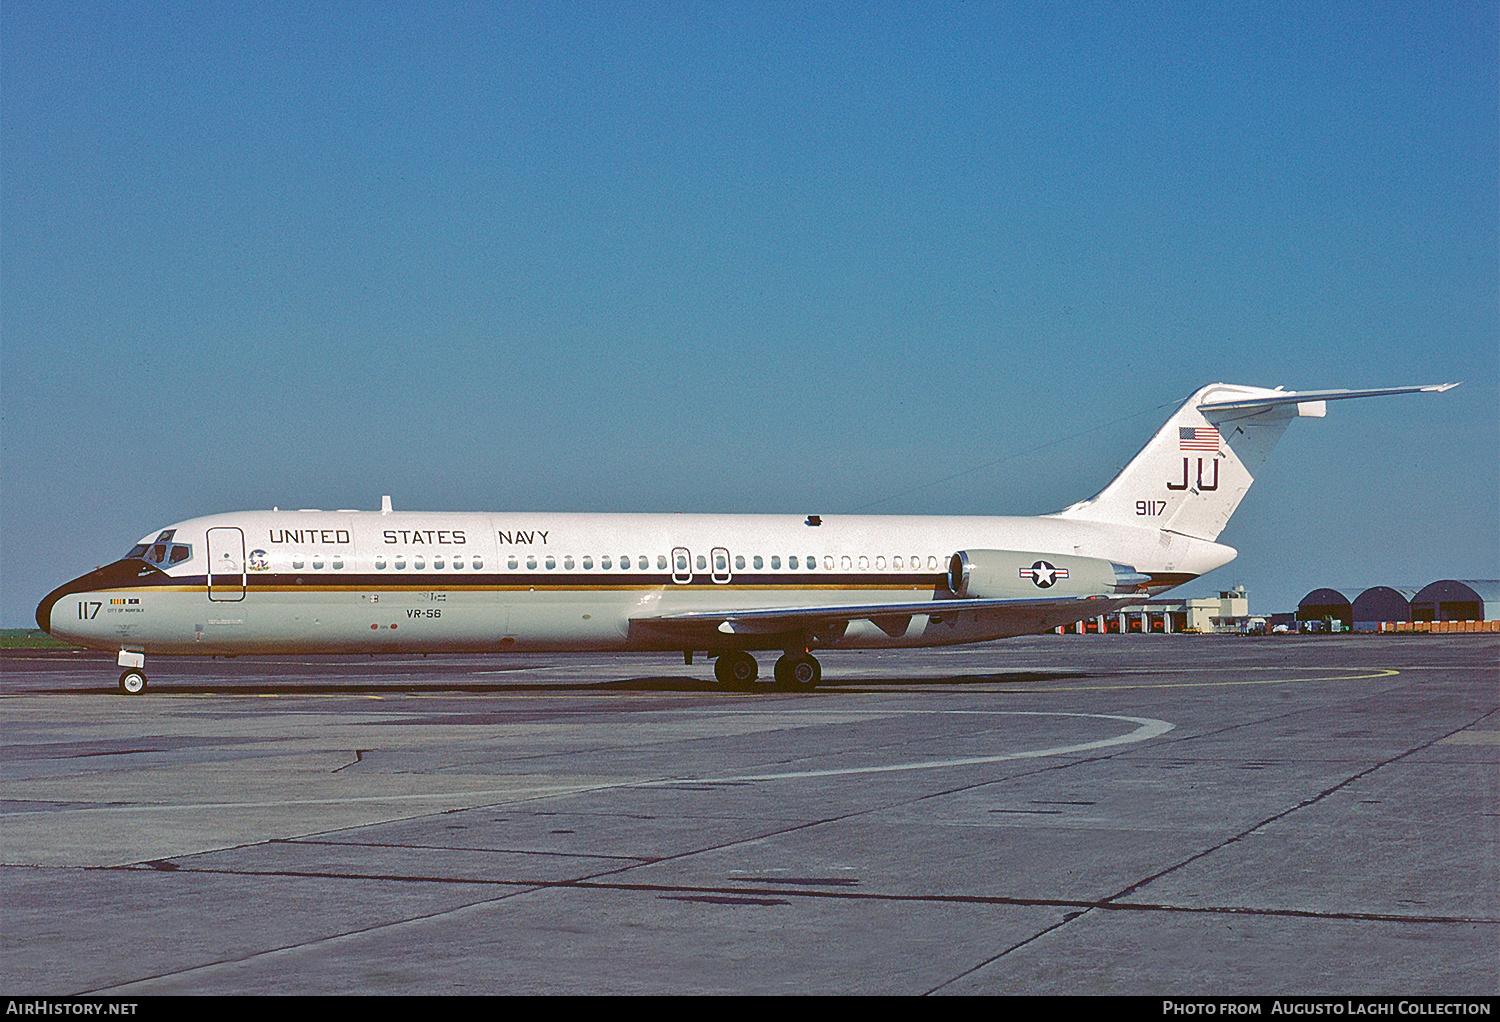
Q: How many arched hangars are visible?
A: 3